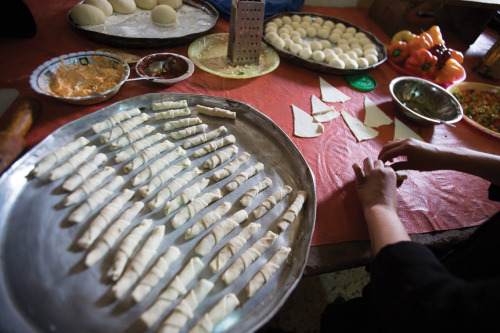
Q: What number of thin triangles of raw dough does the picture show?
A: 6